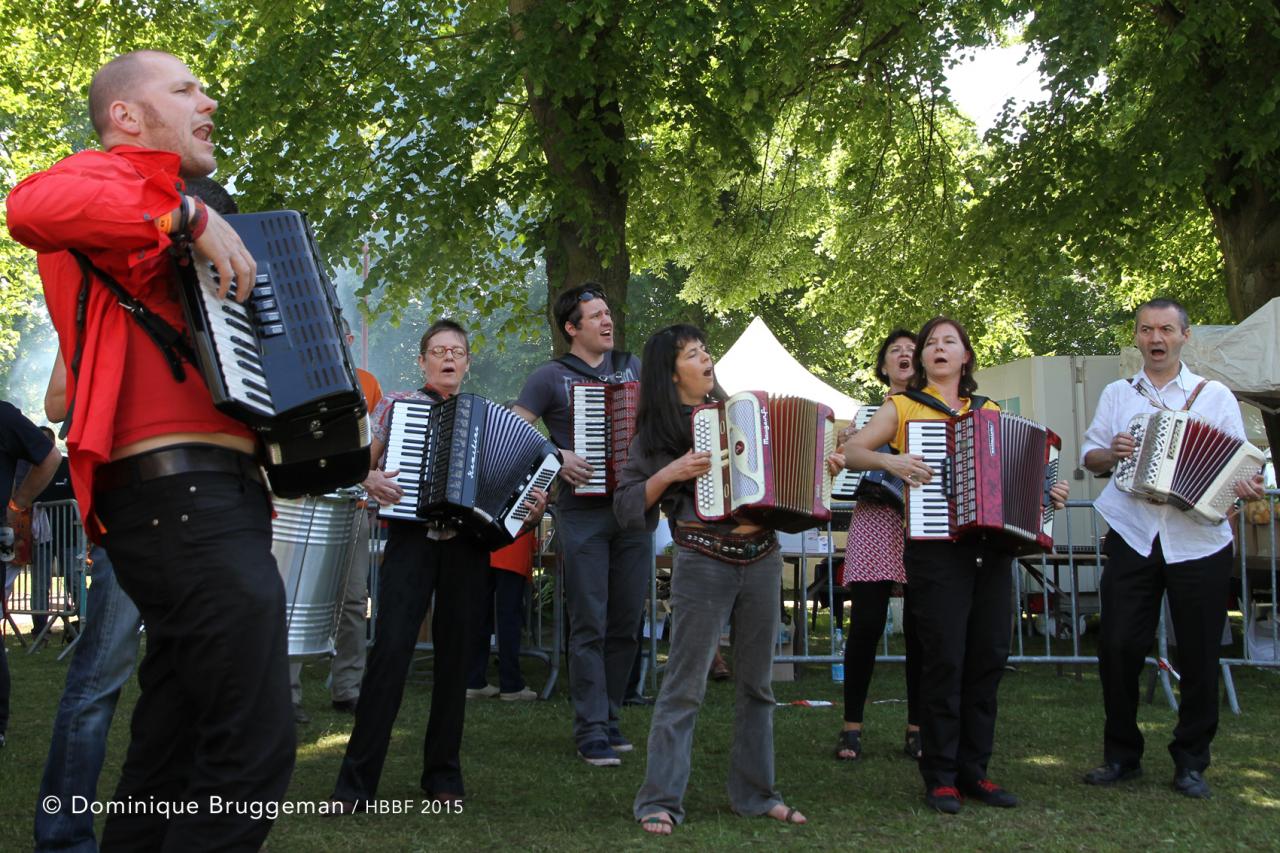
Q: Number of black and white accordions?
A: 3